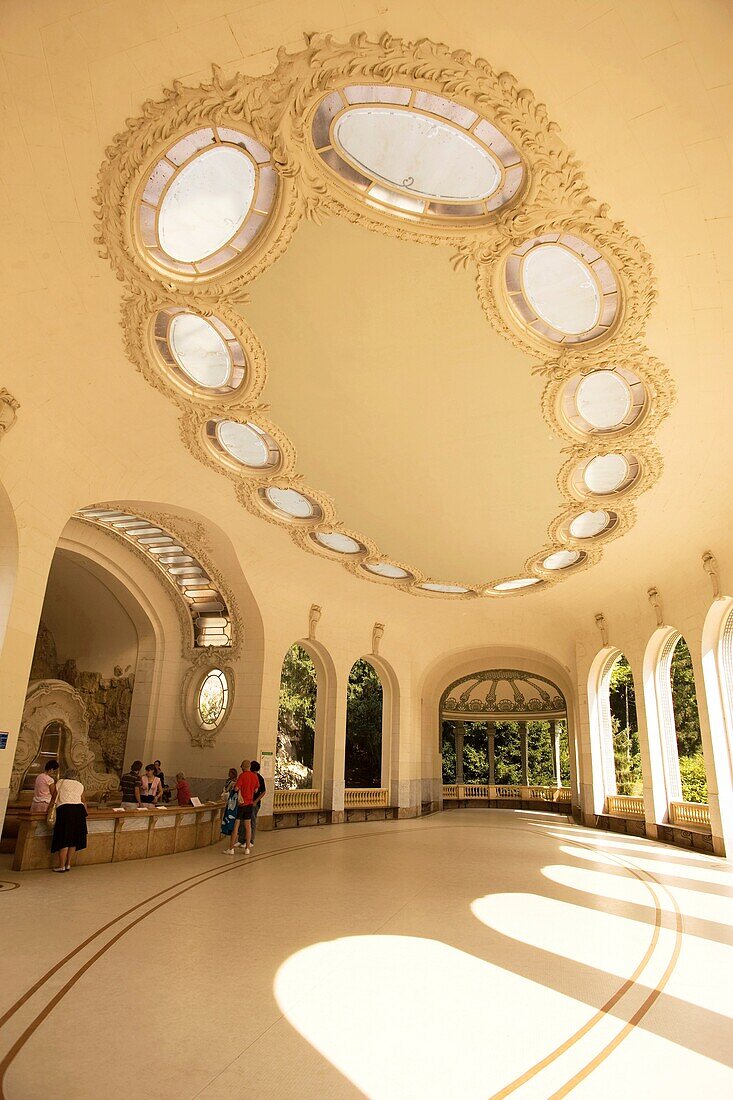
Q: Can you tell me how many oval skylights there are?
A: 14